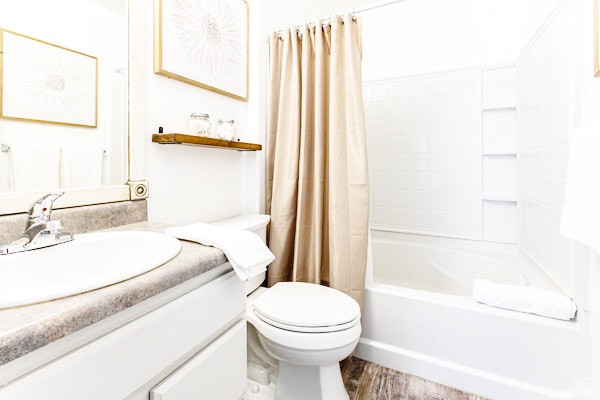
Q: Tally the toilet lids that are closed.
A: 1